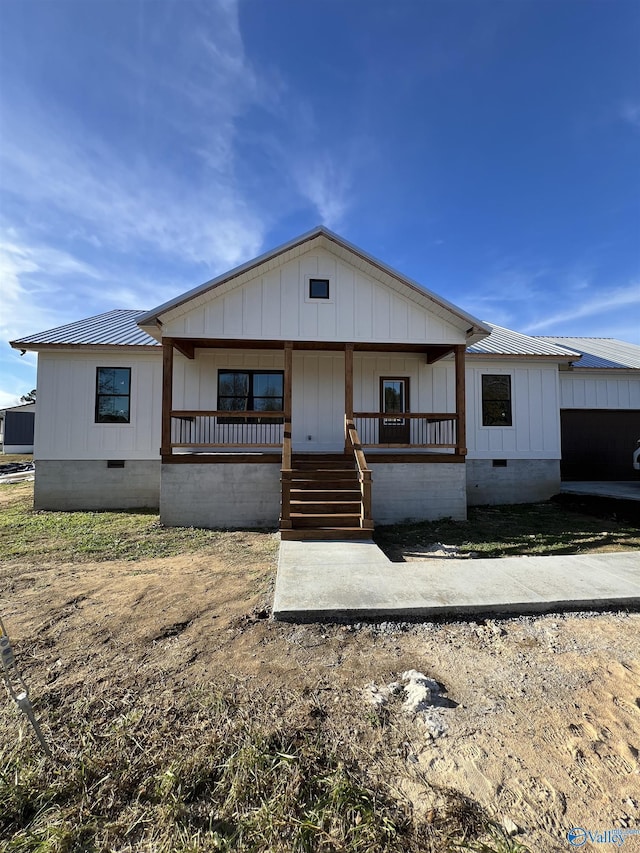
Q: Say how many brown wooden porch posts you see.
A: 4